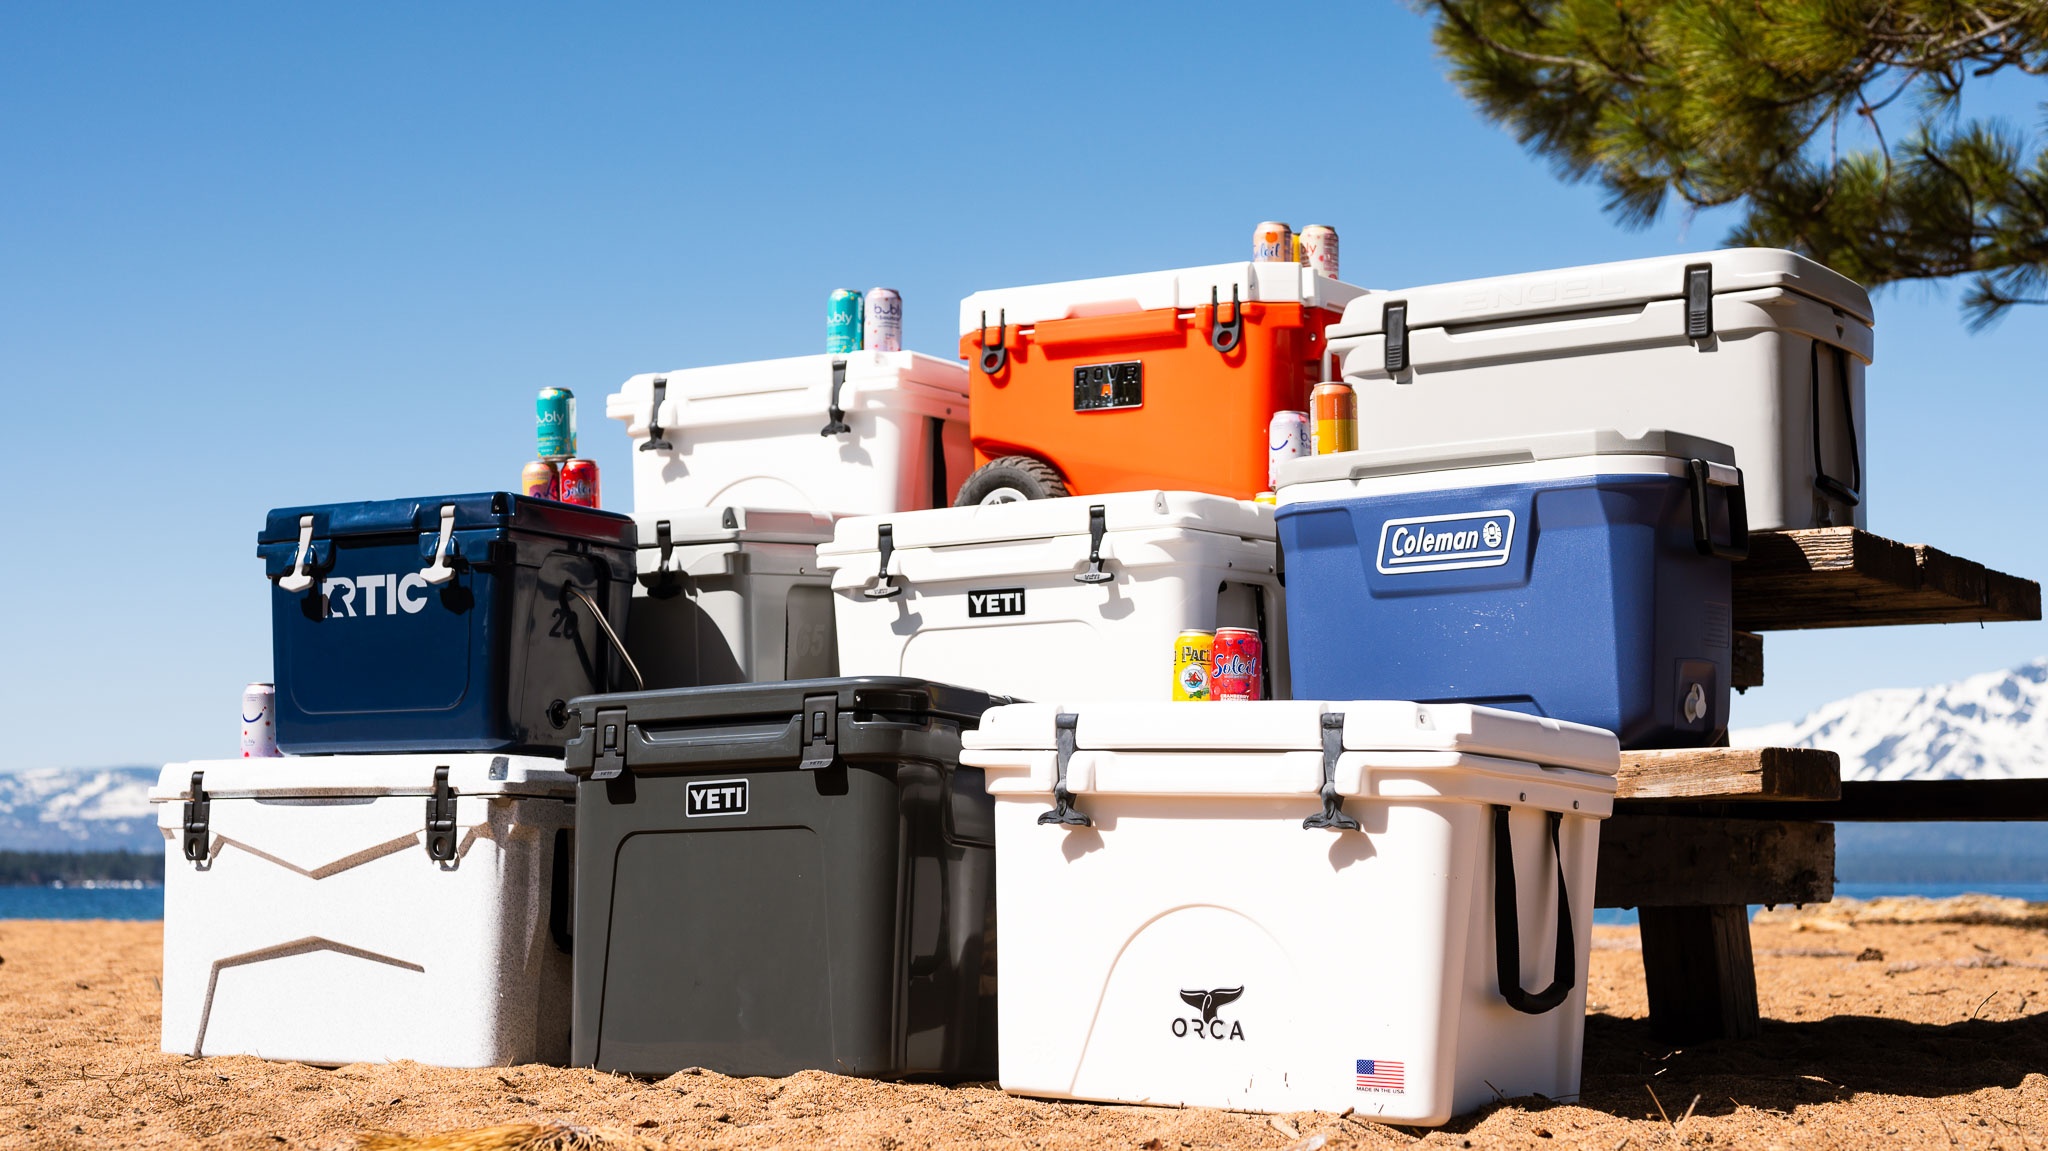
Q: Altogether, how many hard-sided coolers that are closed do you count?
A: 10